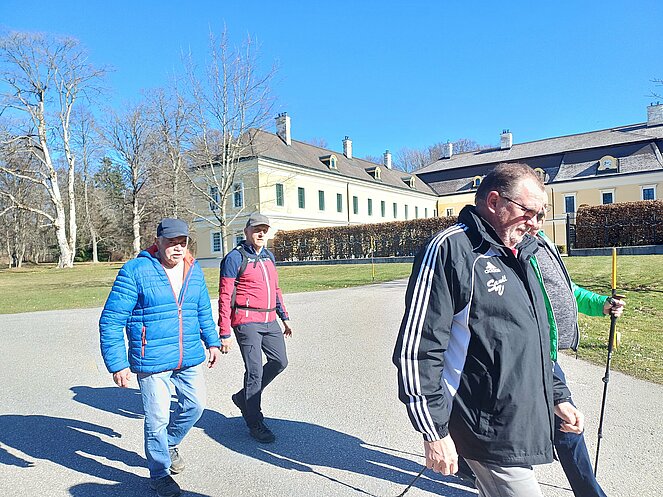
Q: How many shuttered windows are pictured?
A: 12